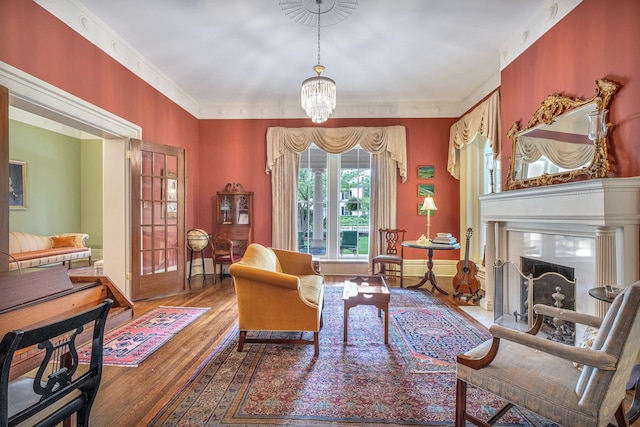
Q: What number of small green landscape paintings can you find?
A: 3